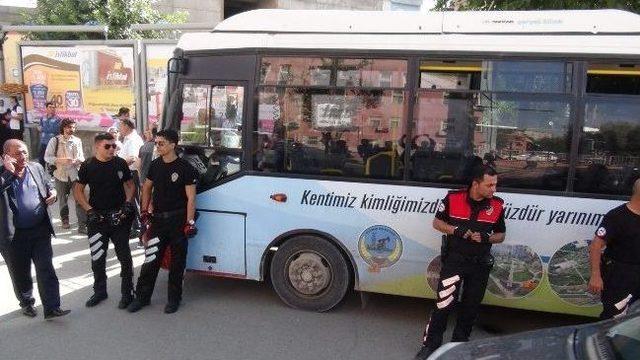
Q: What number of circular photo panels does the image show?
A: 3